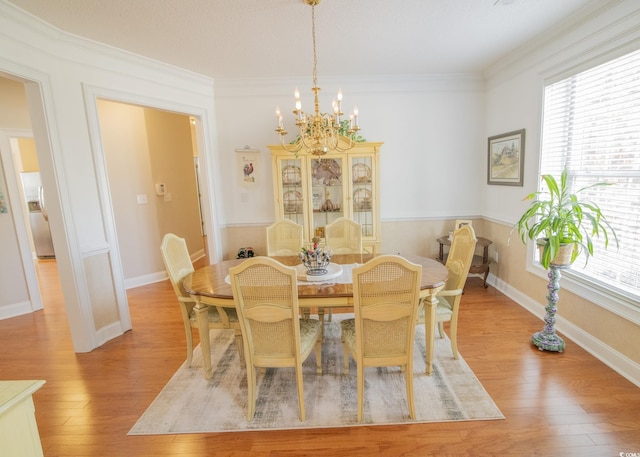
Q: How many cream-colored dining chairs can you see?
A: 6